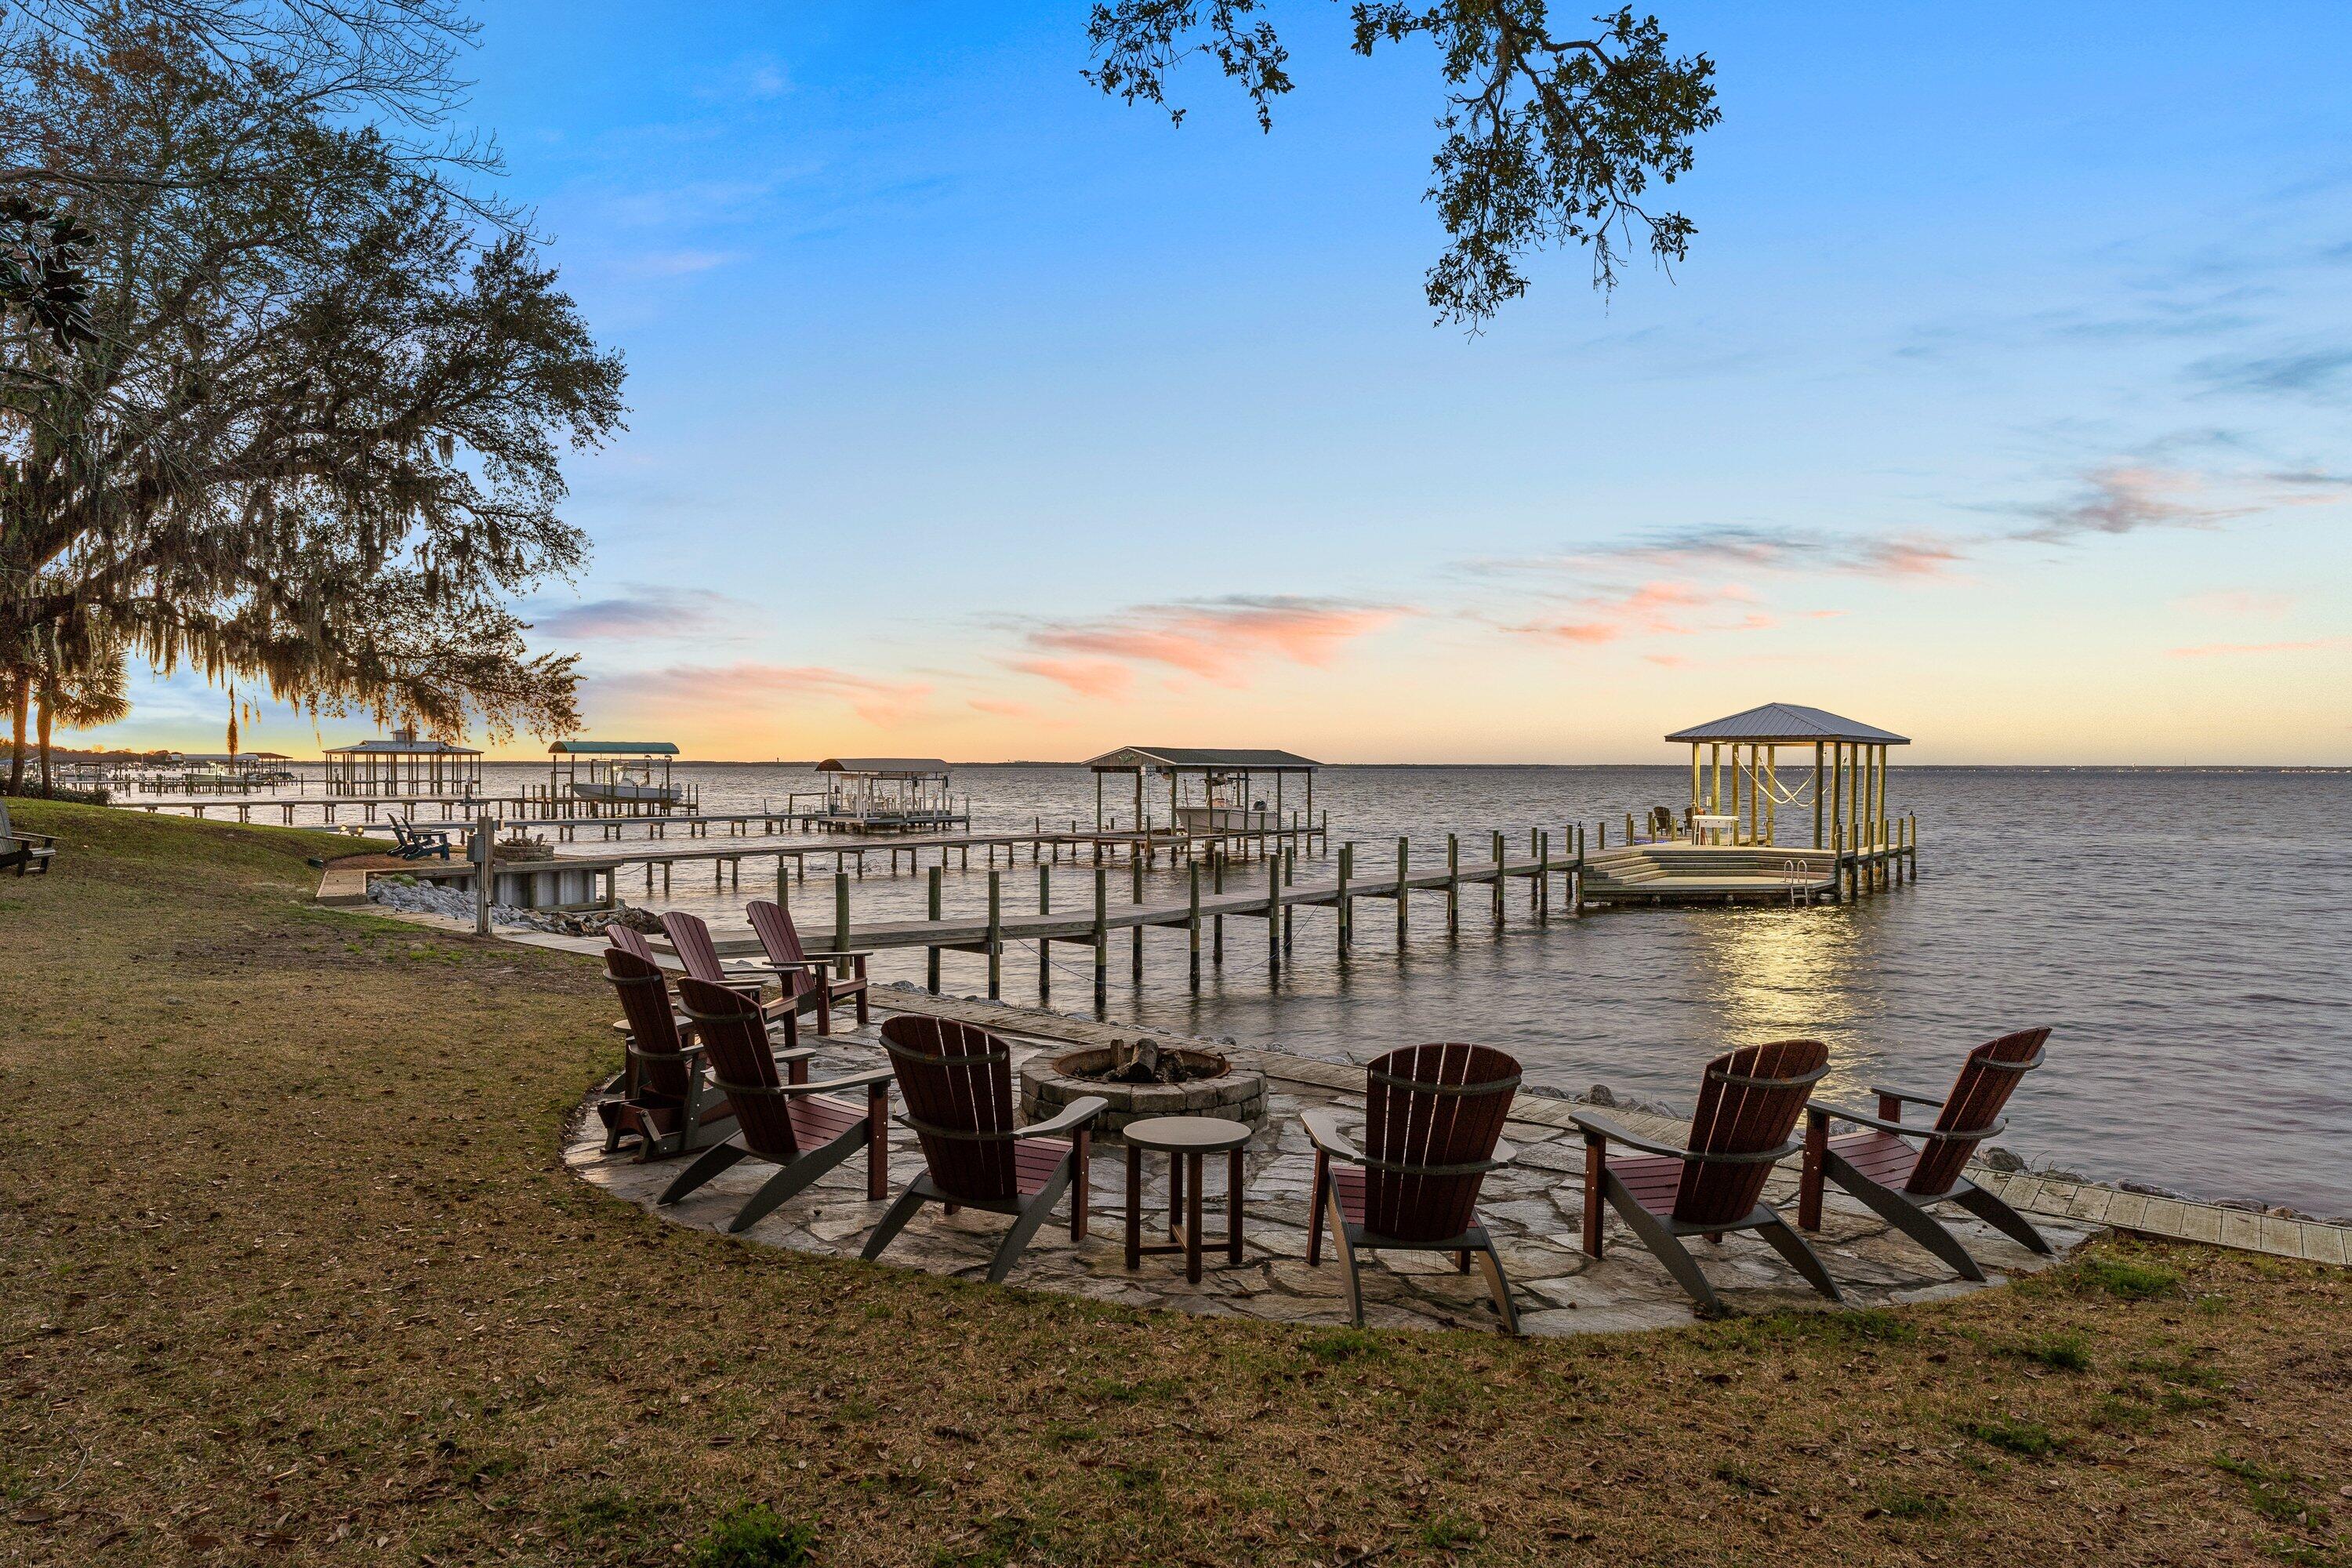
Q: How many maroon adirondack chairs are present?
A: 9